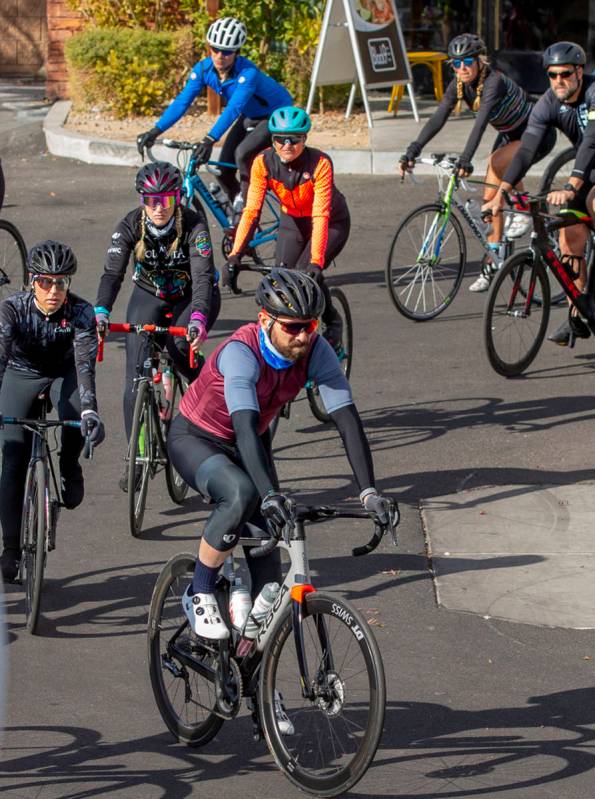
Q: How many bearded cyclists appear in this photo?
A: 2